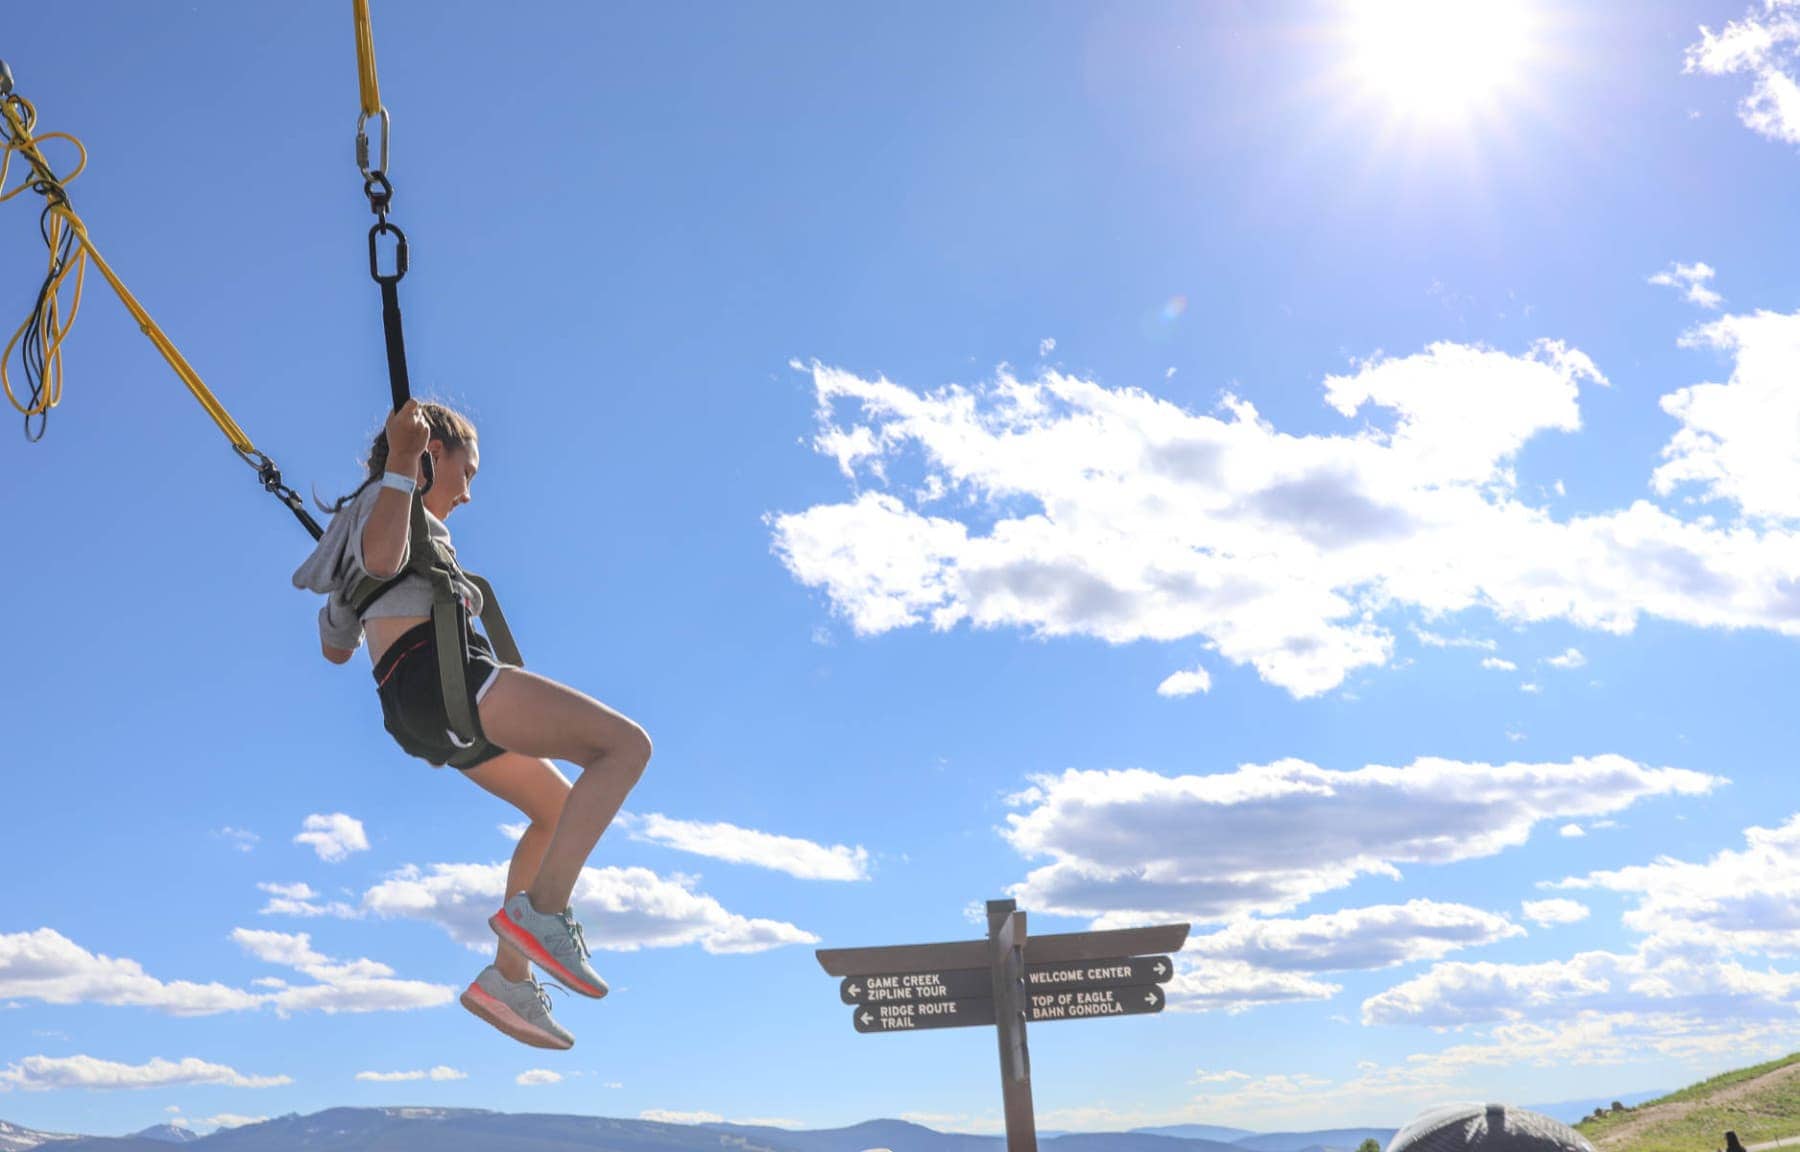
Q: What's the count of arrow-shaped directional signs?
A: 4